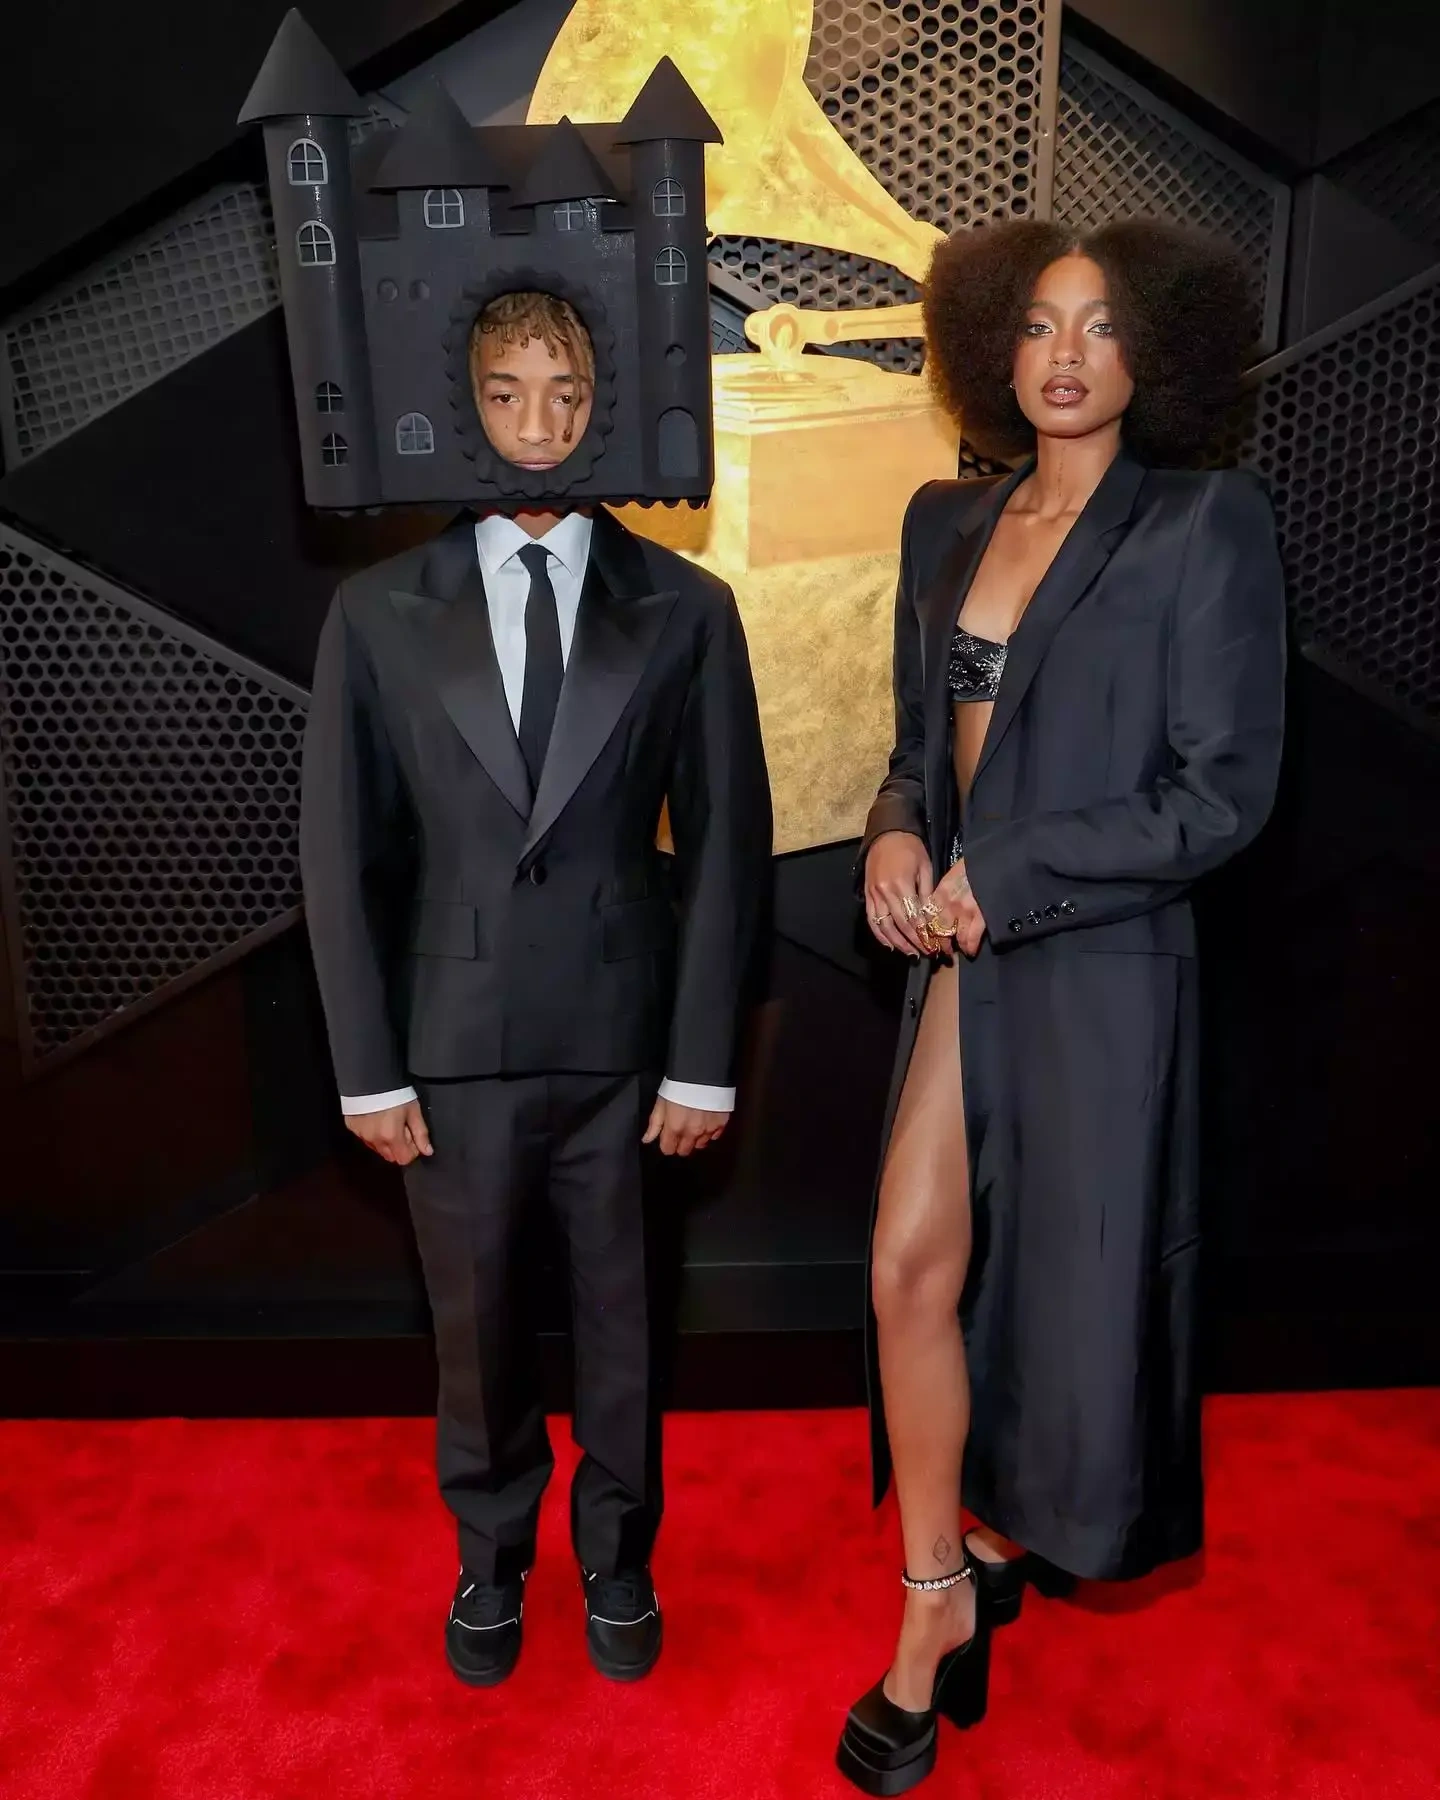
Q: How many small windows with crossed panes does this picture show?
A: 9